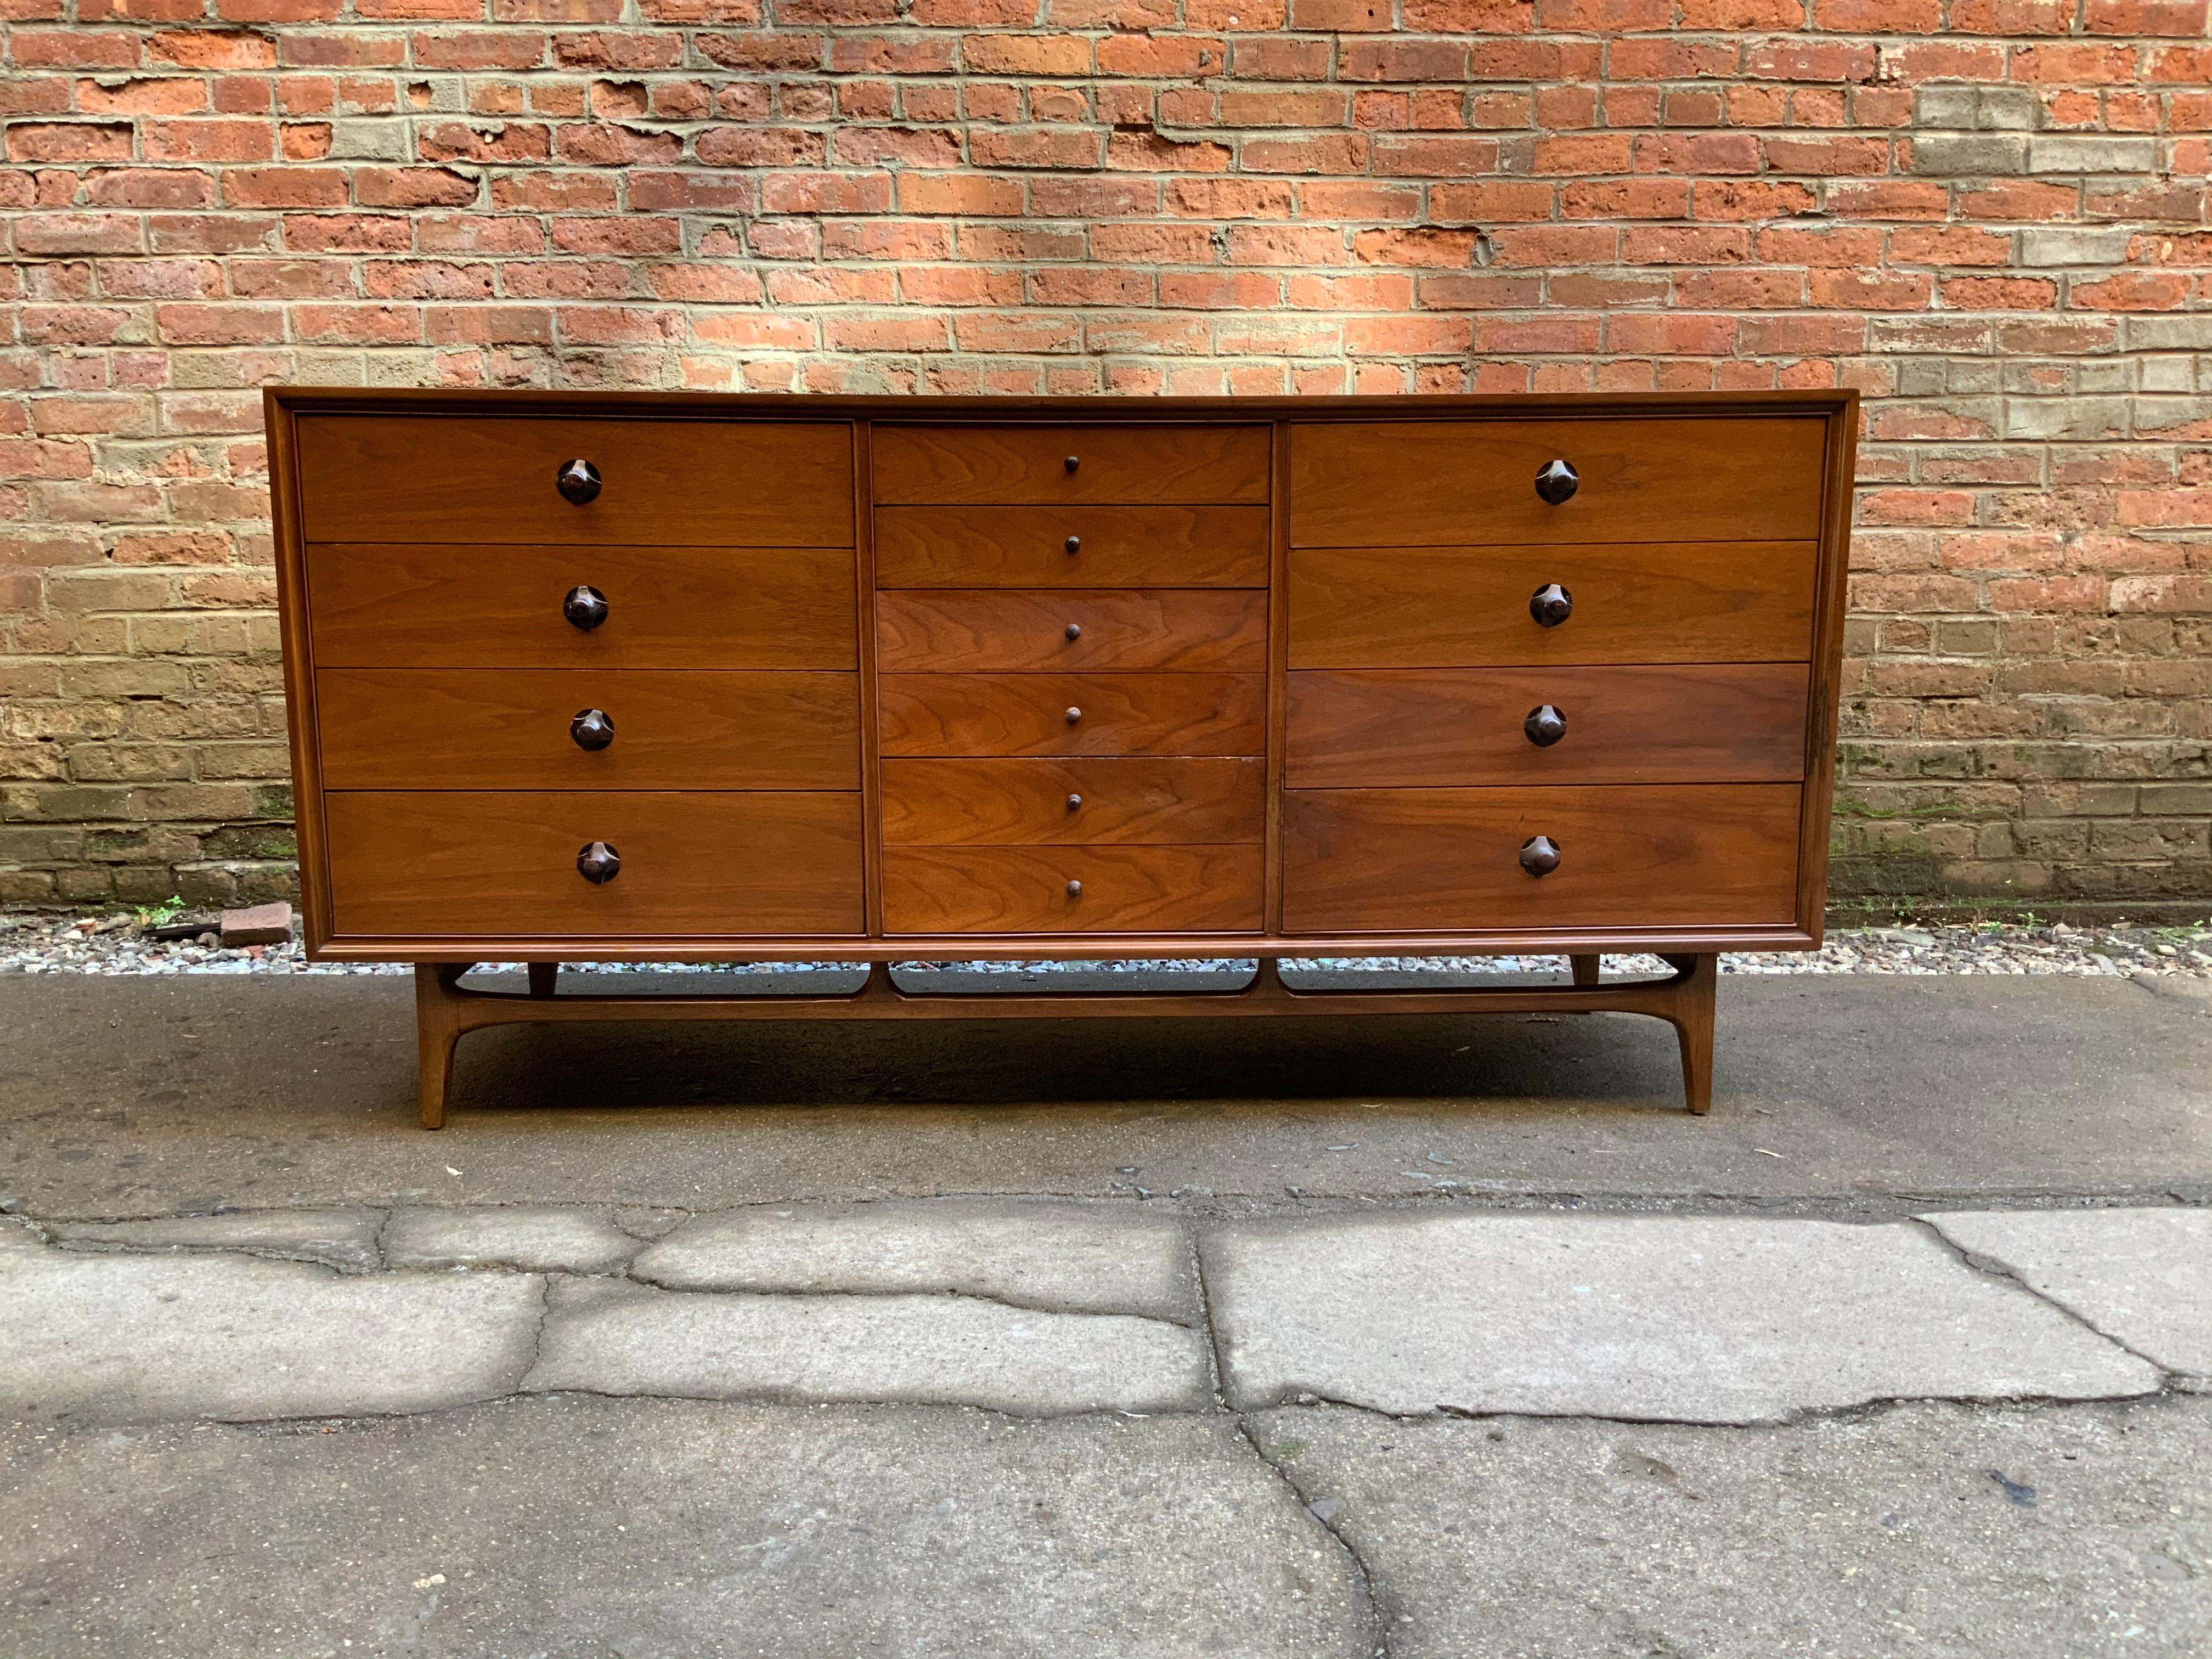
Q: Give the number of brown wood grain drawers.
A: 14